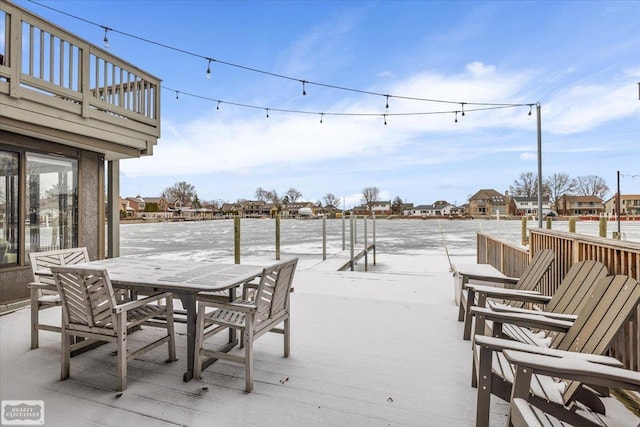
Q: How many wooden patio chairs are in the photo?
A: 7